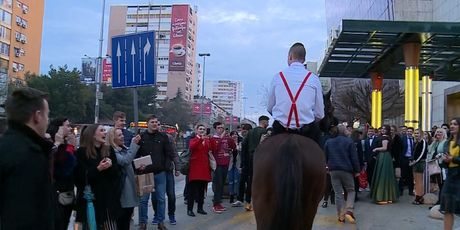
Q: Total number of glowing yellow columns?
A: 3